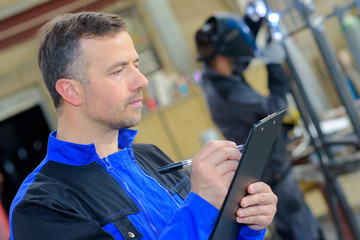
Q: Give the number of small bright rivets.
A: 2